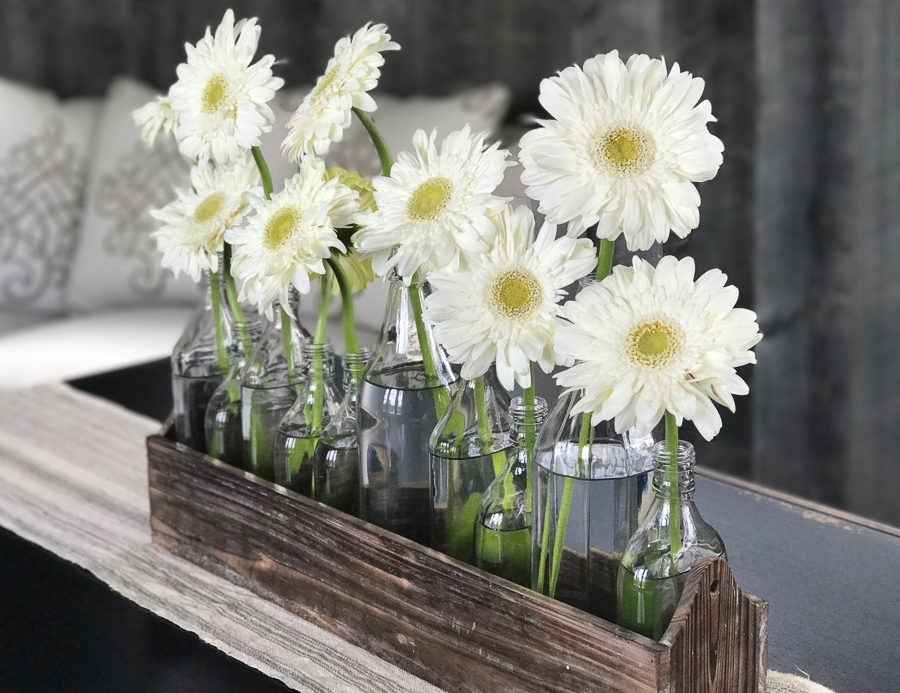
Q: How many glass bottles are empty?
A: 0